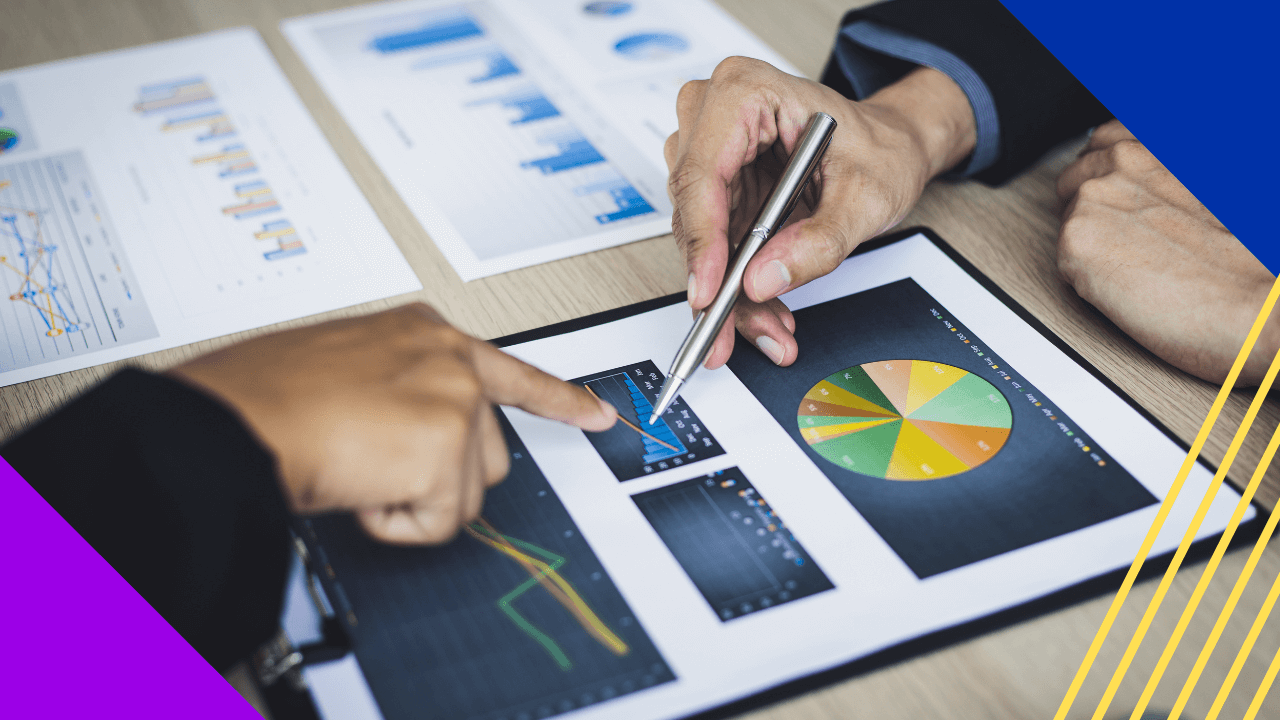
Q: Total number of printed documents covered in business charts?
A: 3